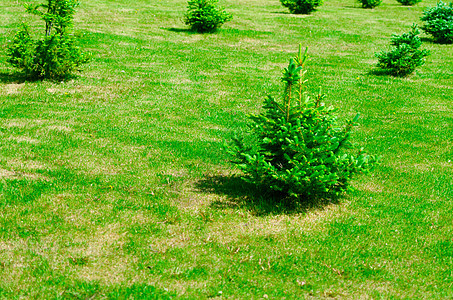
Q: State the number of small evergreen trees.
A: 8